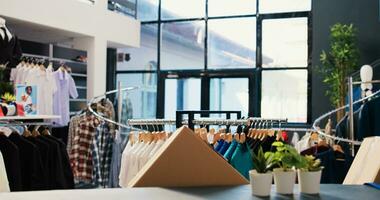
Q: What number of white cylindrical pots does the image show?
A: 3